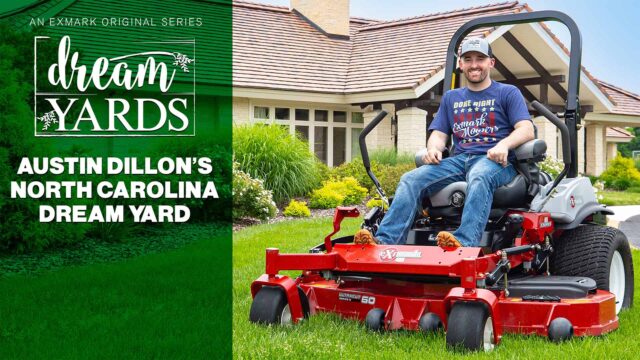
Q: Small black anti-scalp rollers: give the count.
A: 3